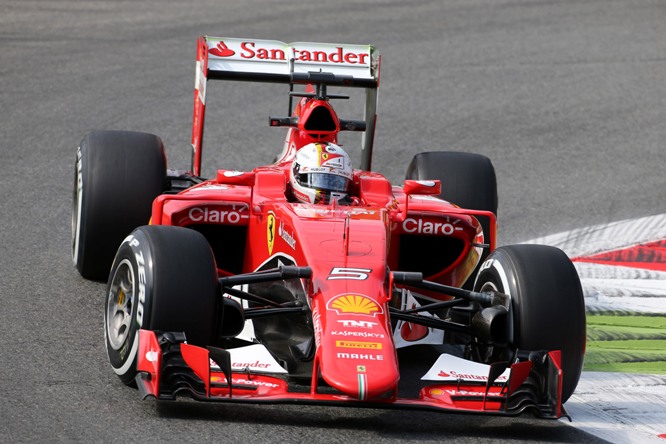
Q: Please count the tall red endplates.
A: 2